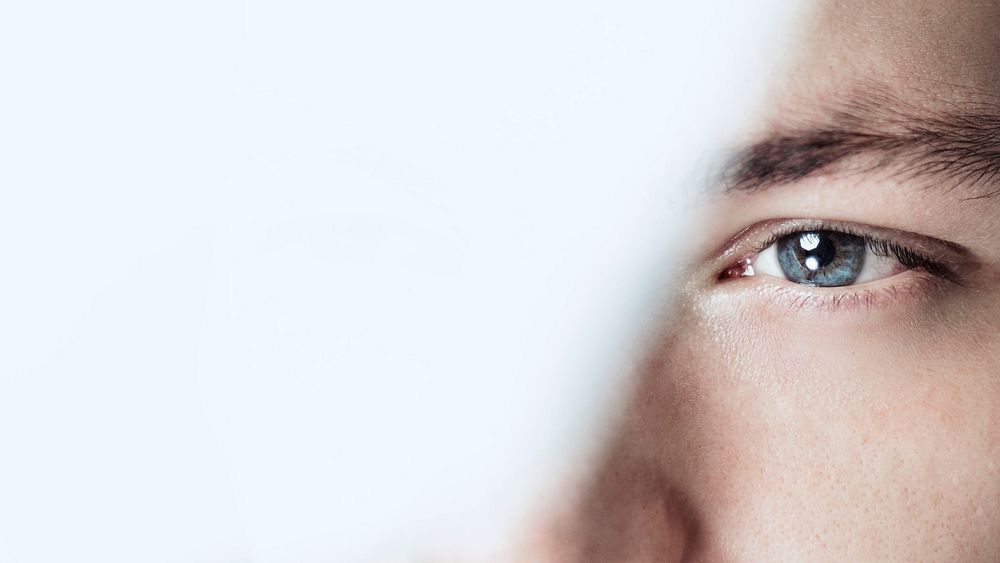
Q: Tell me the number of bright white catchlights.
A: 2